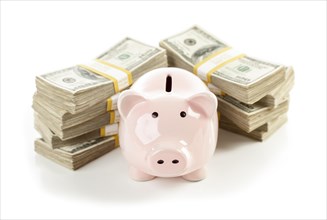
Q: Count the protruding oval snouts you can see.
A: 1